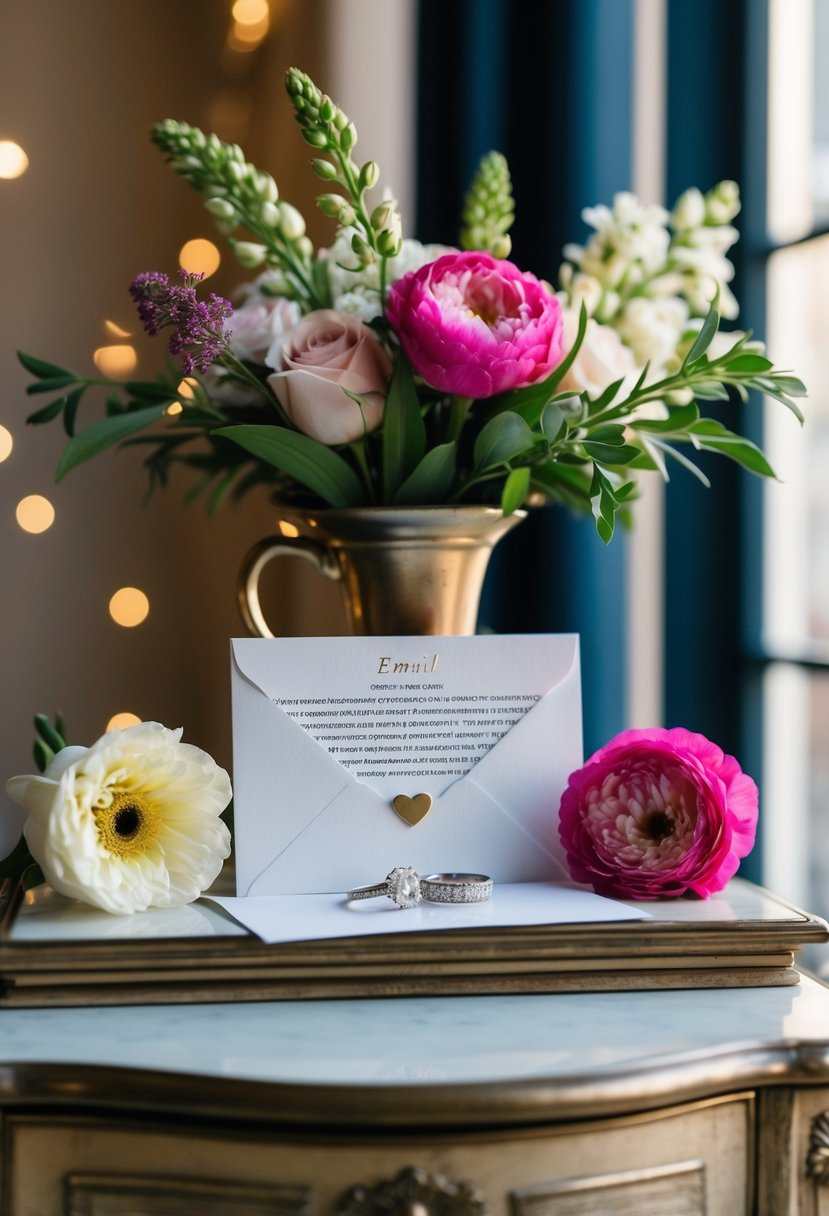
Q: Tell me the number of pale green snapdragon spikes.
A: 3